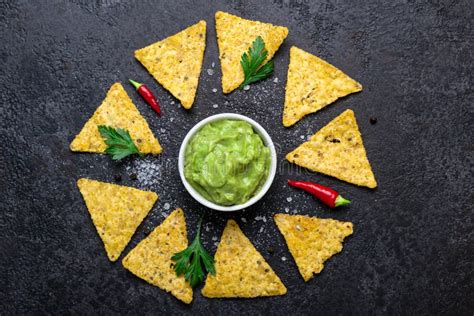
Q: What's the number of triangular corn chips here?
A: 9